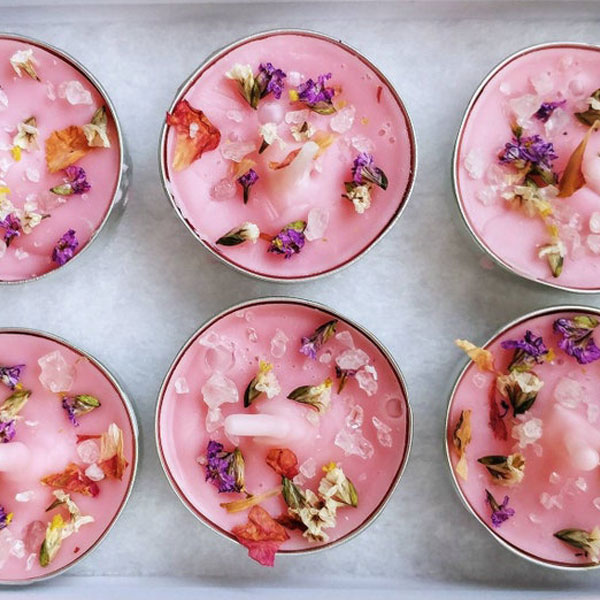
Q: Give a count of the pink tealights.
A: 6